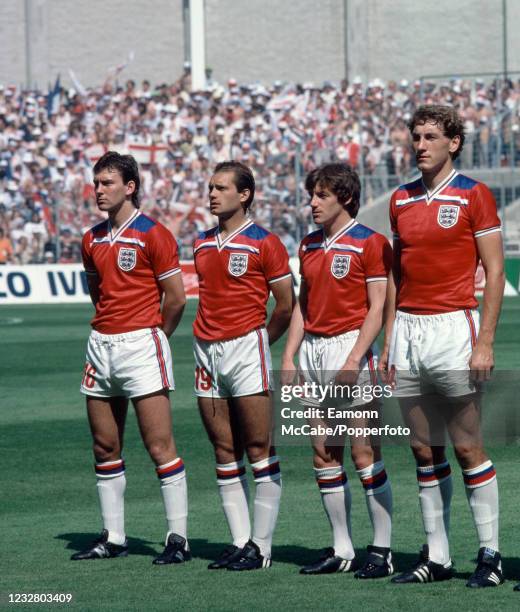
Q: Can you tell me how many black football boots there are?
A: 8